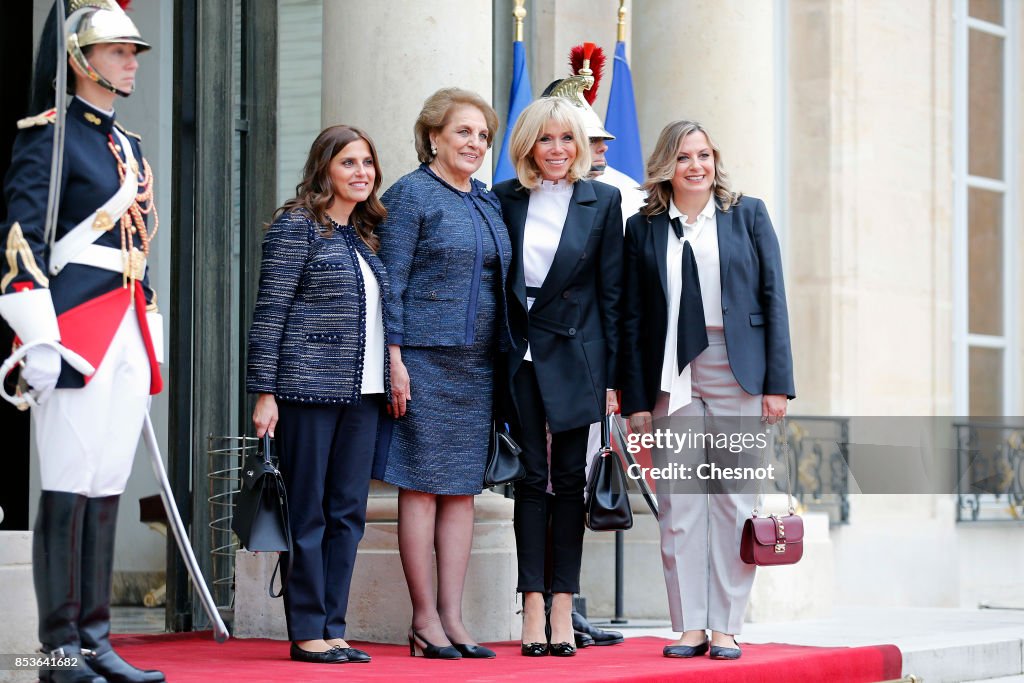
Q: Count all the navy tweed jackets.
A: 2